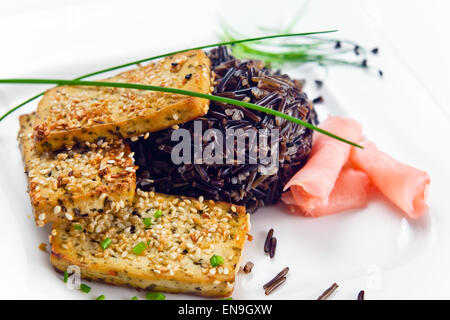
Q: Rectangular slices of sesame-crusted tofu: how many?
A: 3